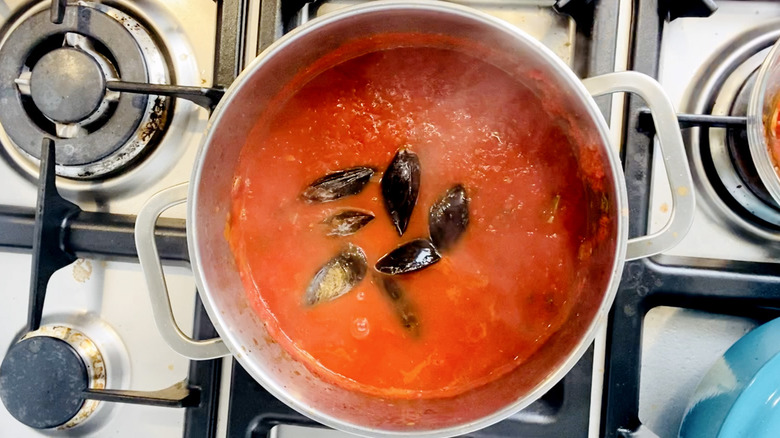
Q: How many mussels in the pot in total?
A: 7